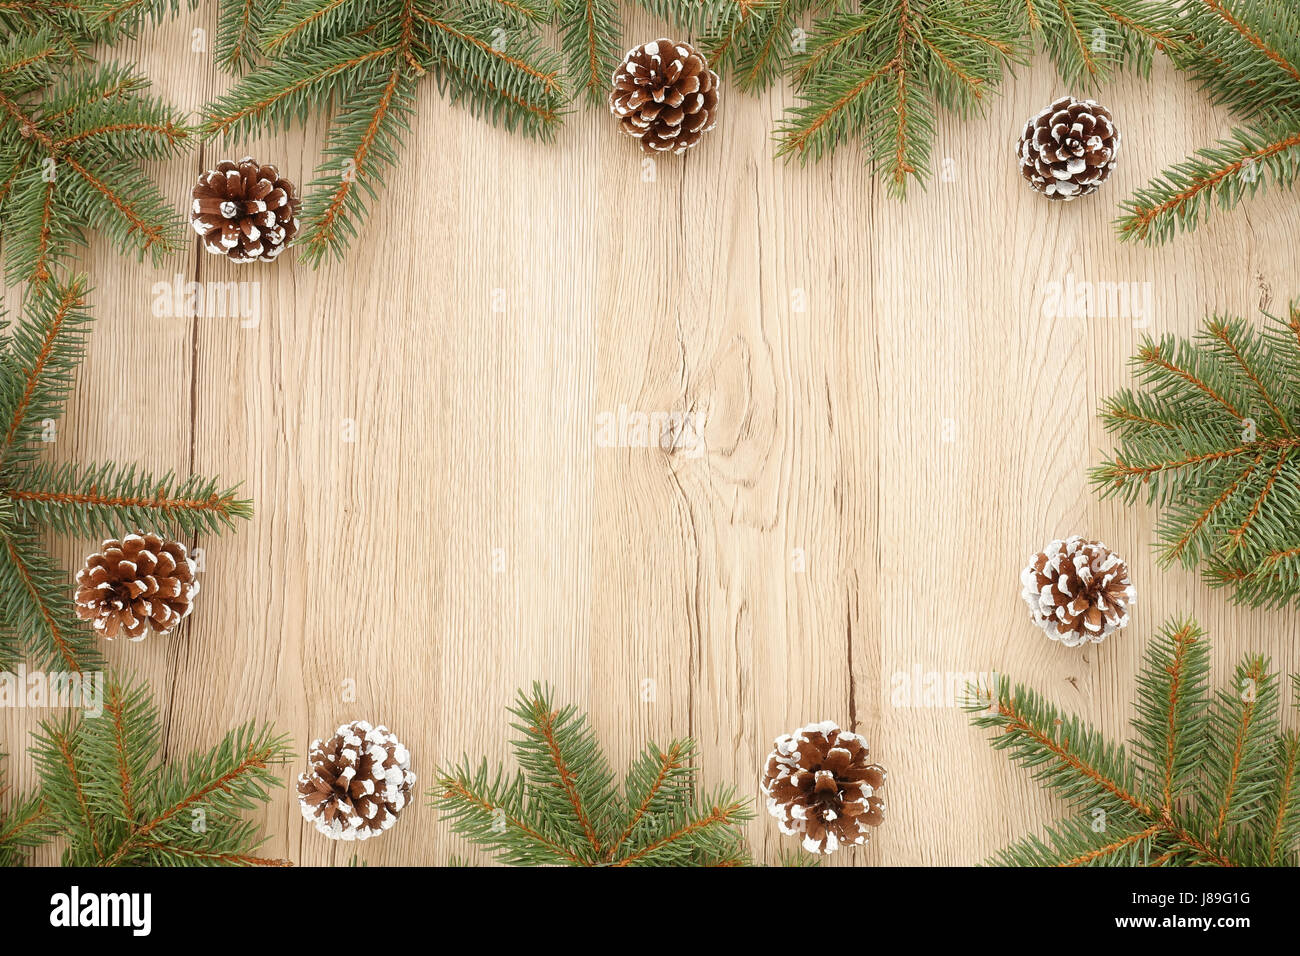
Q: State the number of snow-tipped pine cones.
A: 7